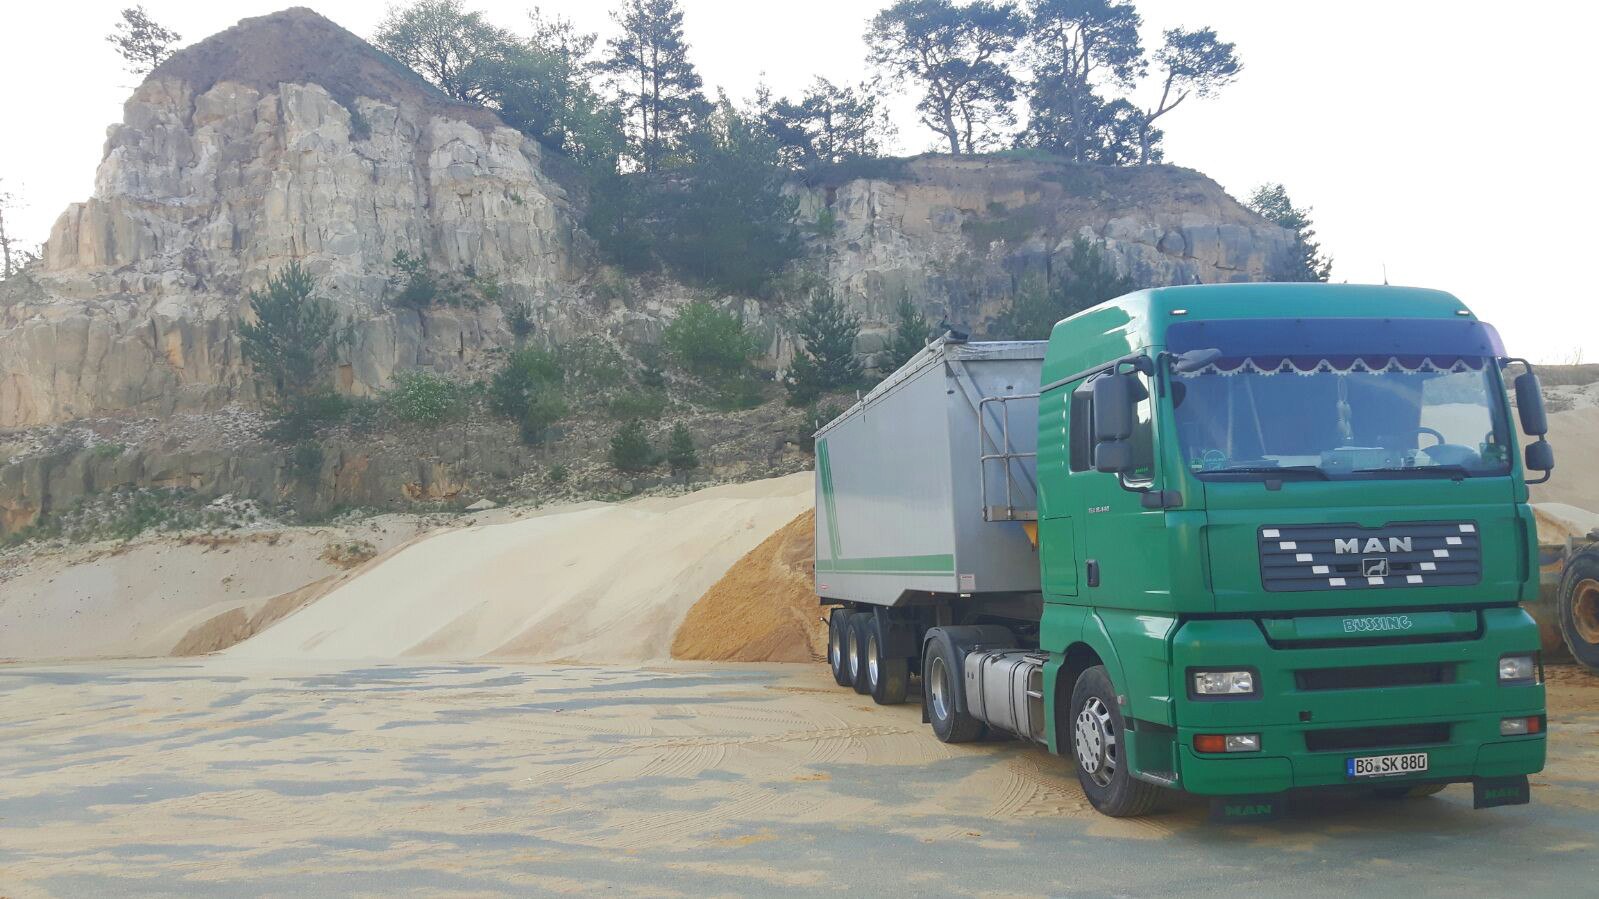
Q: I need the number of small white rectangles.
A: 11